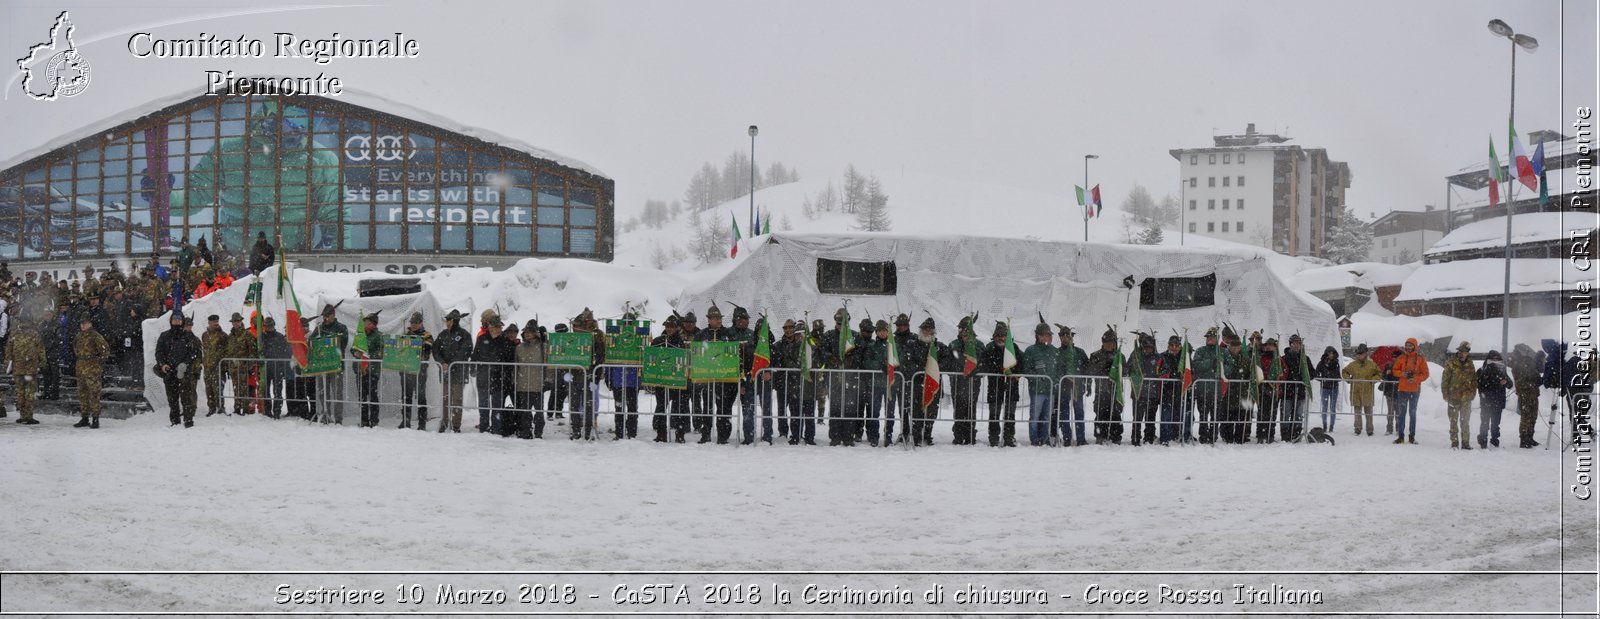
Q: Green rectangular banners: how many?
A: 6